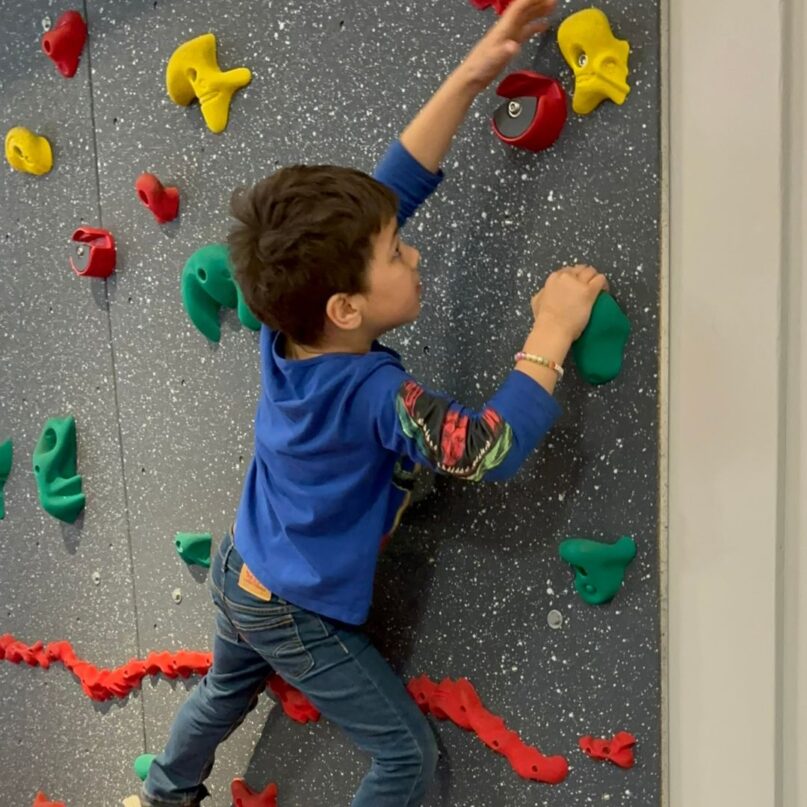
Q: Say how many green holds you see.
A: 7